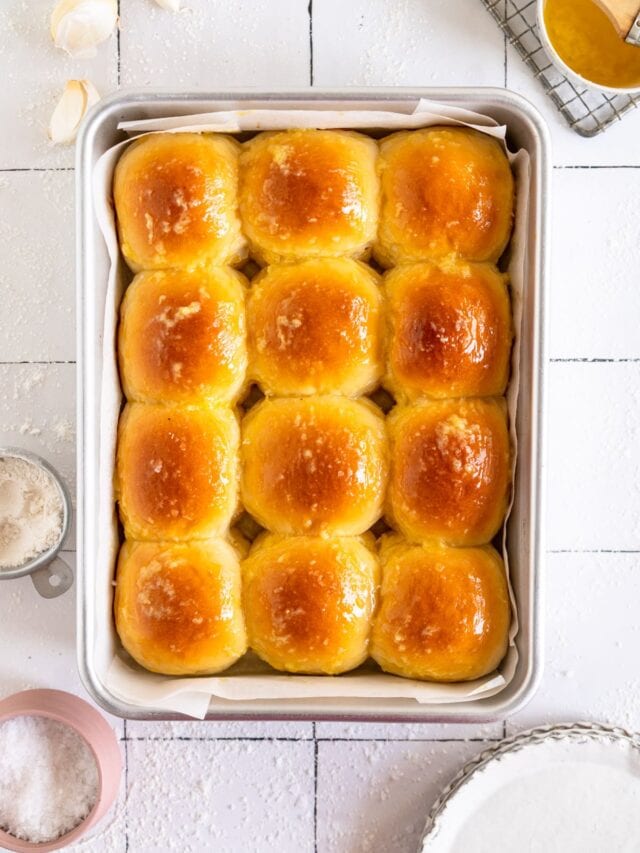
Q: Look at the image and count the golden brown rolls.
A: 12